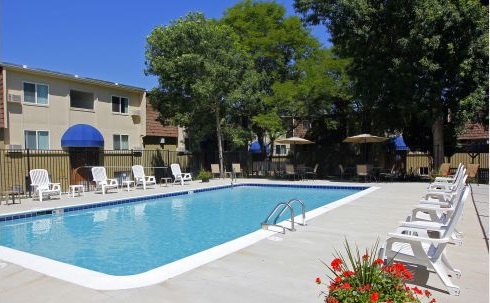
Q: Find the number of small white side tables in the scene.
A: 2